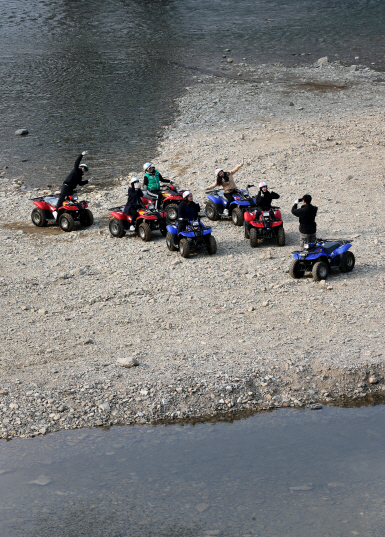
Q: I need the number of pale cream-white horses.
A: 0